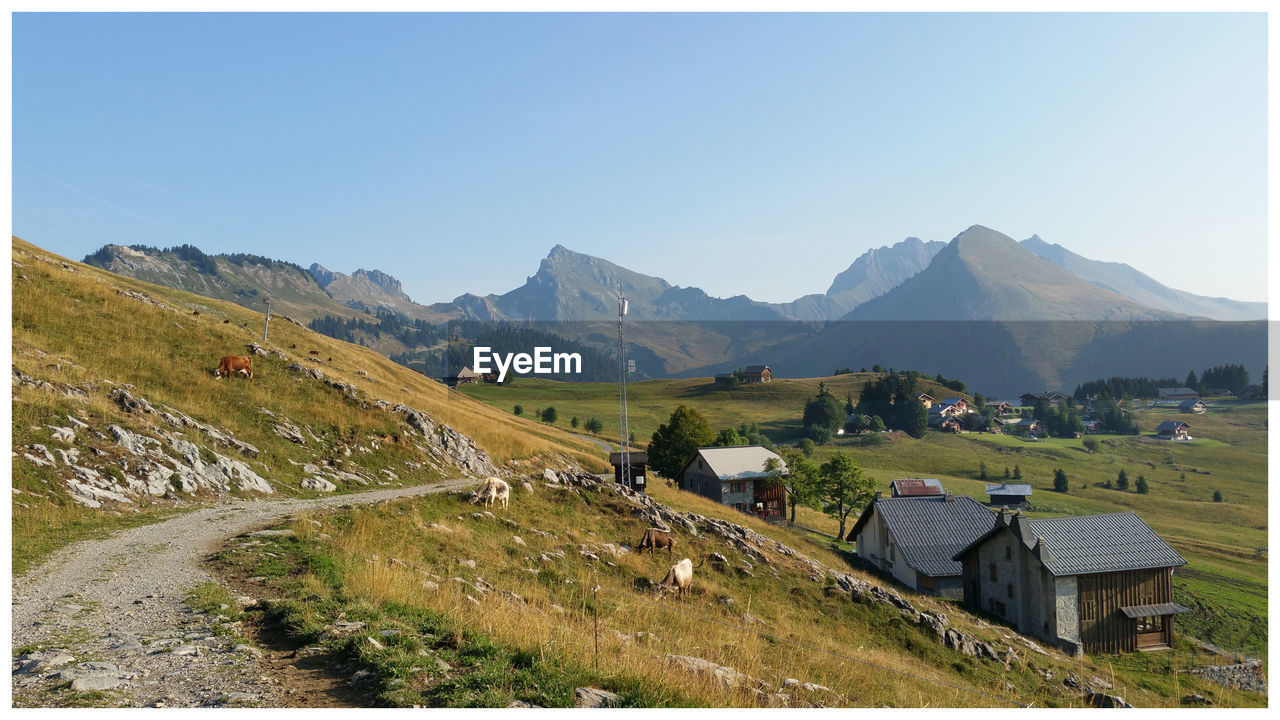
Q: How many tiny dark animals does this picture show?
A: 6